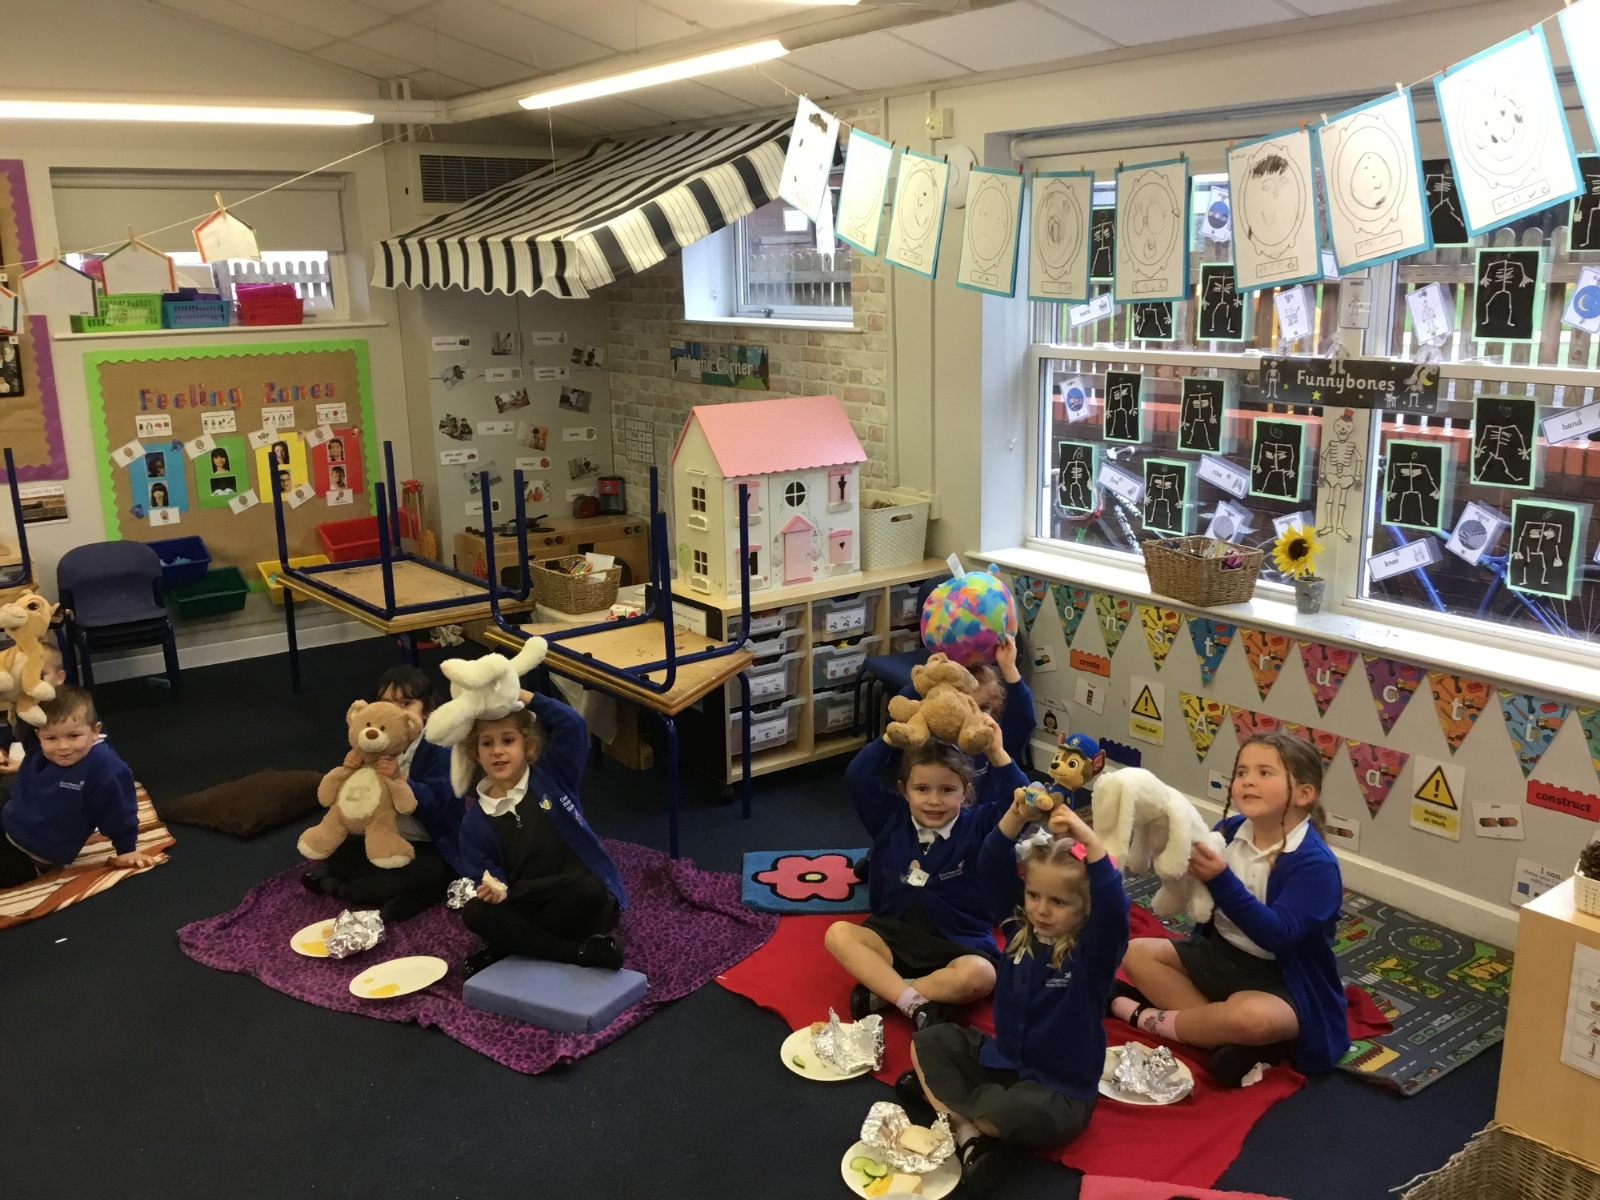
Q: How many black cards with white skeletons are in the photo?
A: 14